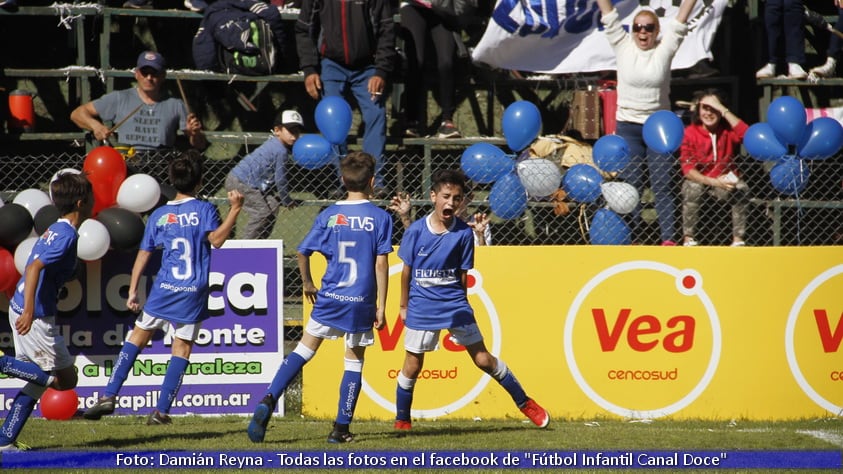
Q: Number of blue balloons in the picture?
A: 13